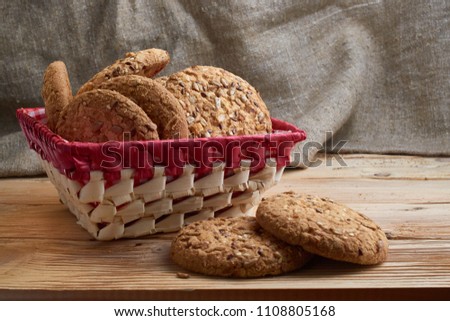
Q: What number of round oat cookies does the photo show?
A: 7